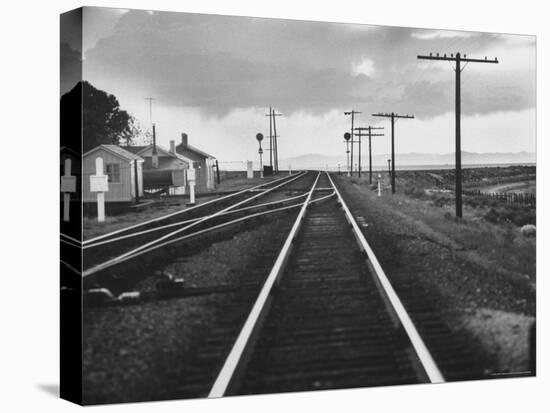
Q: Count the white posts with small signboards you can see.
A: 2